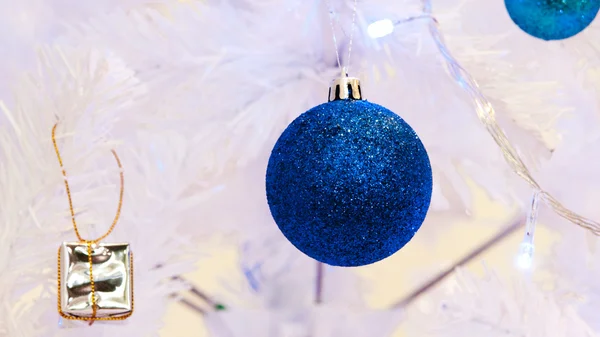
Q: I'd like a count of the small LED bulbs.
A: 2